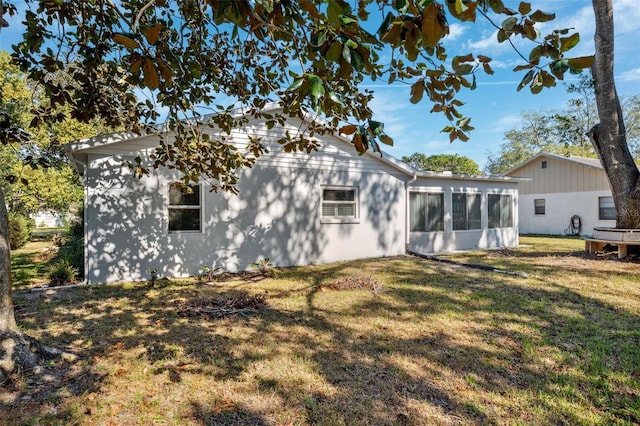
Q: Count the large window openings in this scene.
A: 3